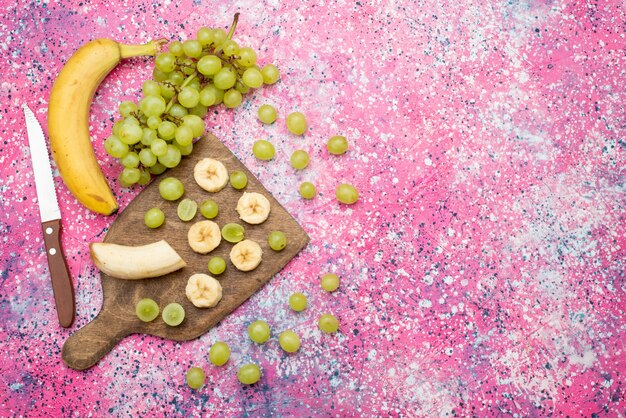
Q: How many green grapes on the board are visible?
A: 10